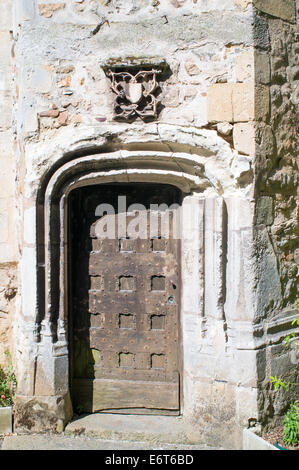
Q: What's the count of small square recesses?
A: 12